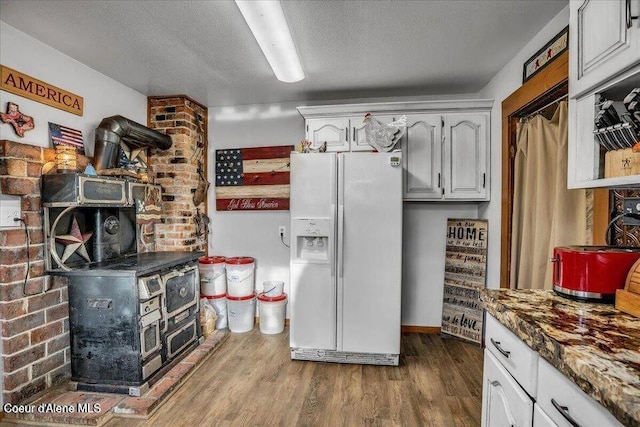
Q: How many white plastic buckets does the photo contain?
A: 6